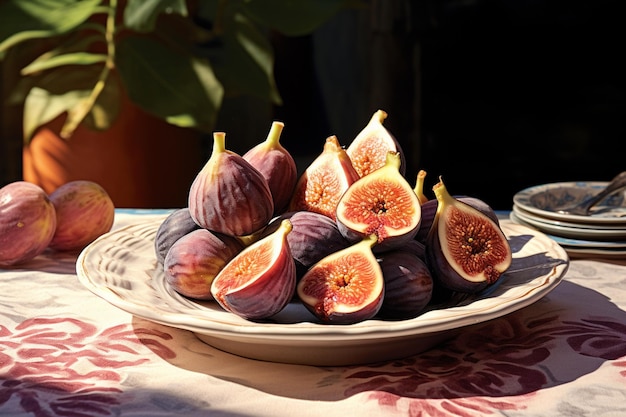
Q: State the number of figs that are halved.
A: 6